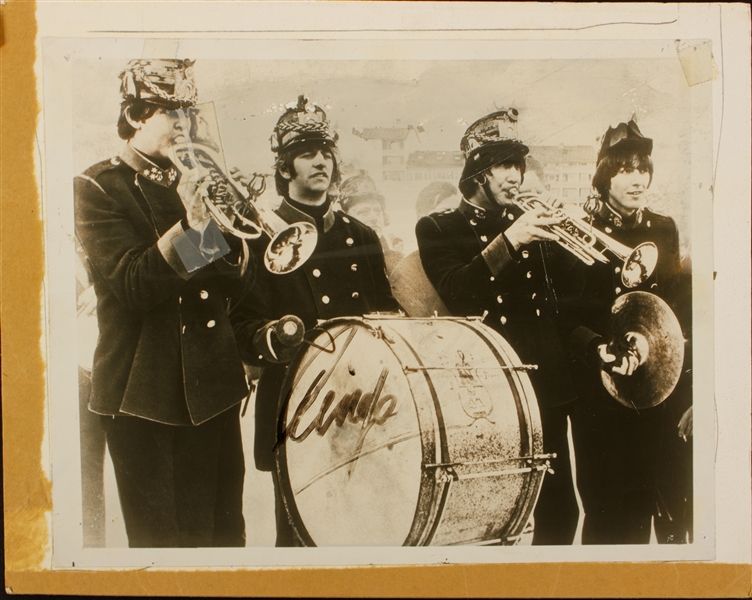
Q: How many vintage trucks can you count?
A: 0